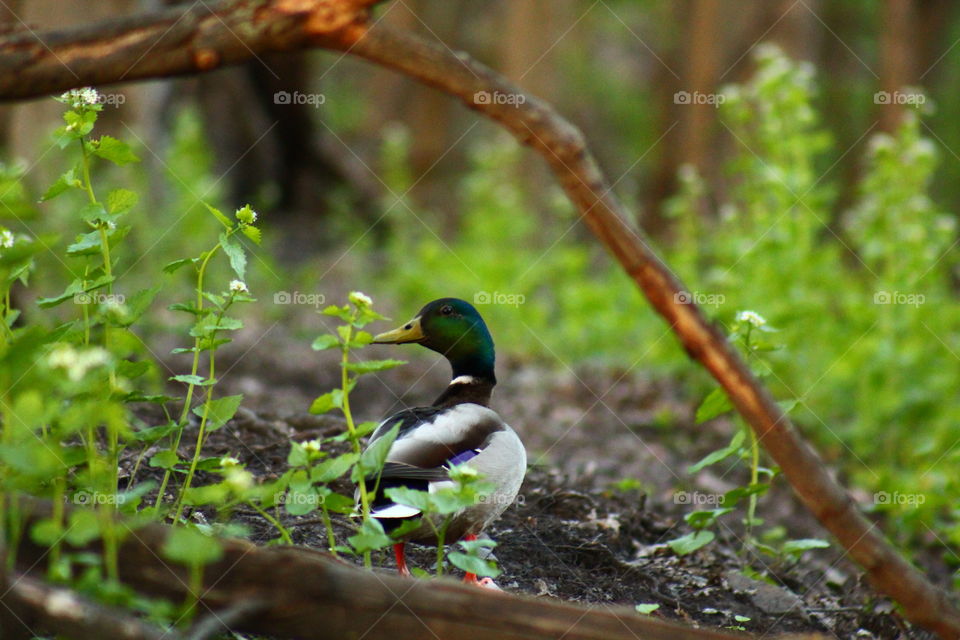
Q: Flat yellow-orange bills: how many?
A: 1